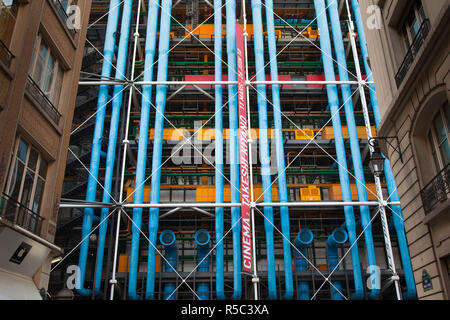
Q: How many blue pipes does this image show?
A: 15